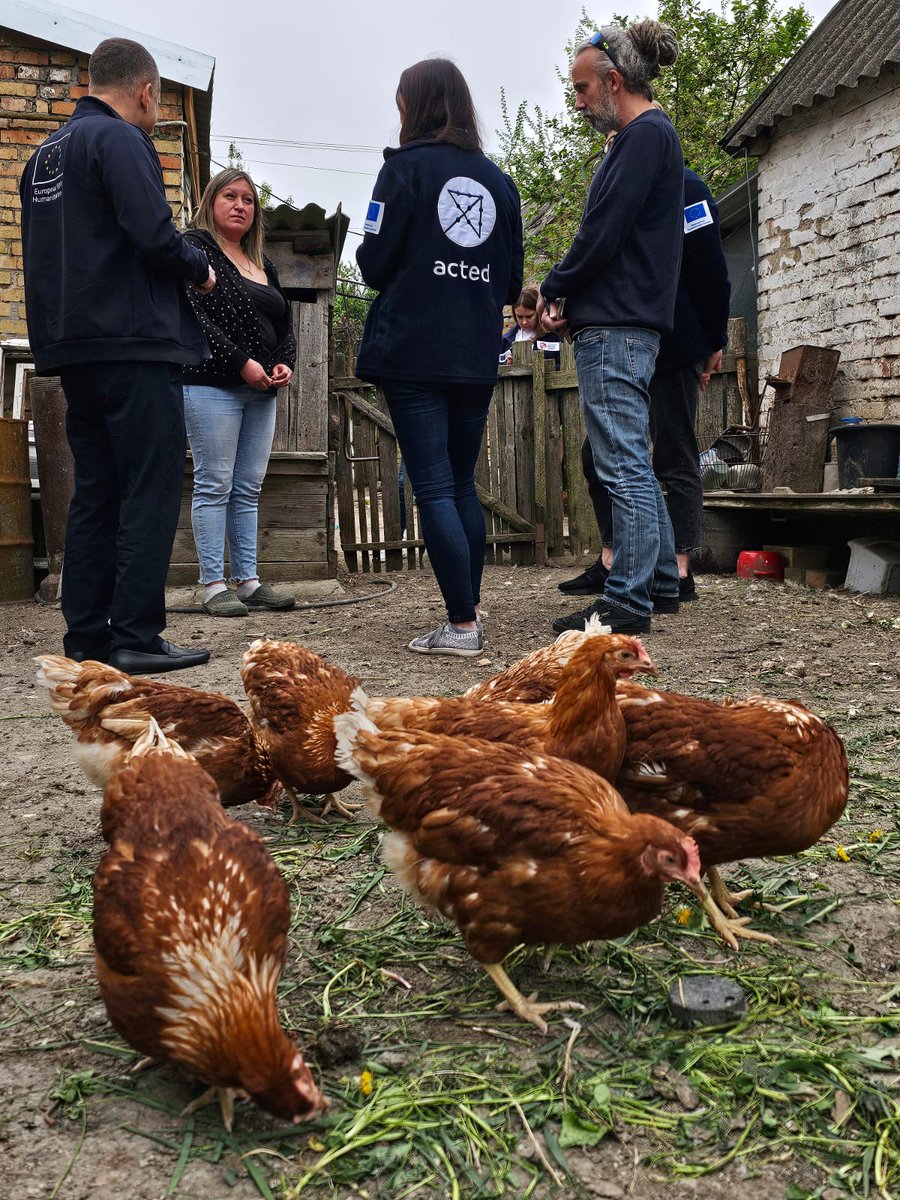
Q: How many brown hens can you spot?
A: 7